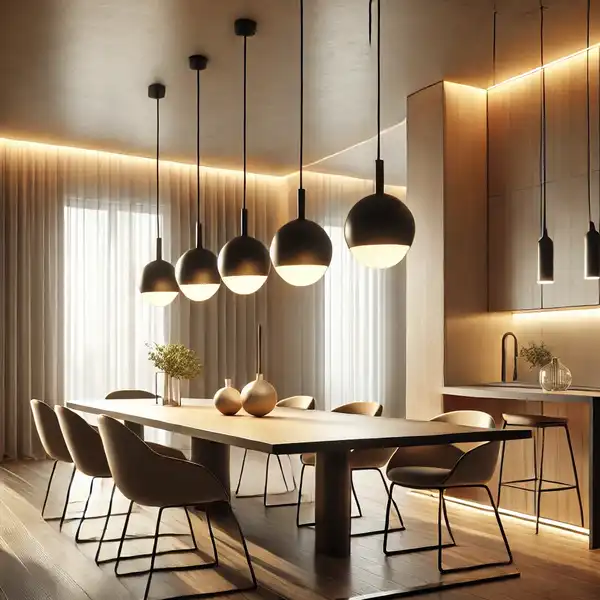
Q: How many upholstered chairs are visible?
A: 7